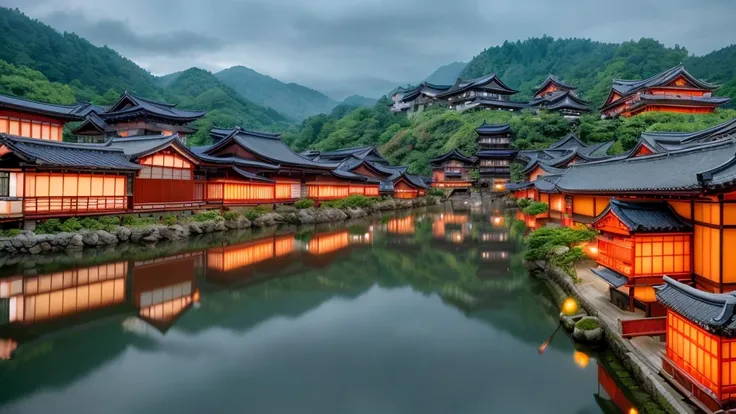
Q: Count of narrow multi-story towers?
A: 1